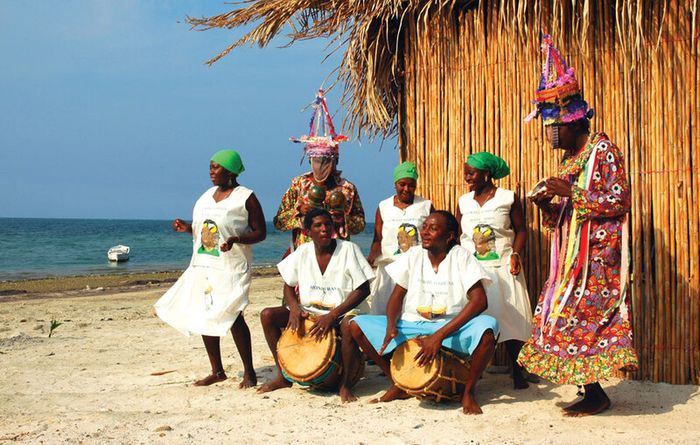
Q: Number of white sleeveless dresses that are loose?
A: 3